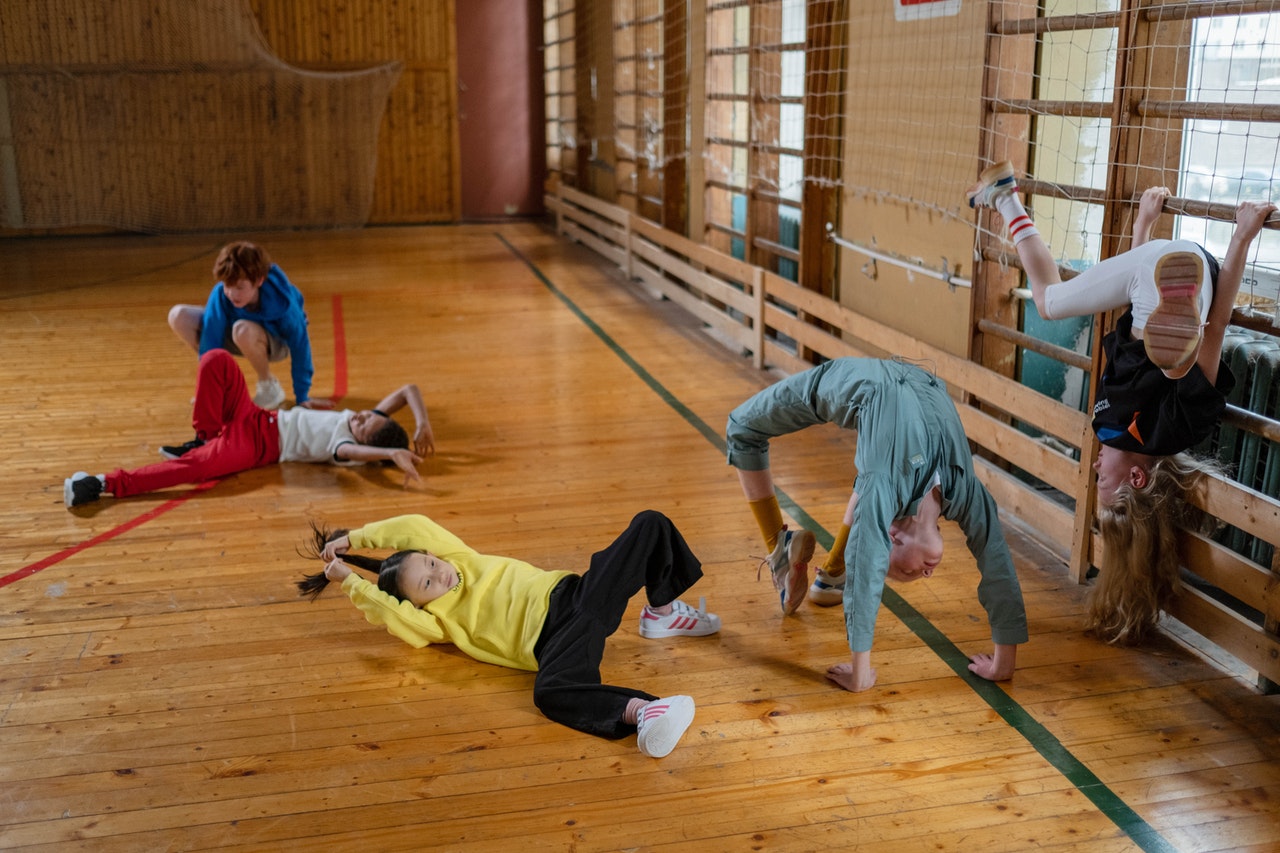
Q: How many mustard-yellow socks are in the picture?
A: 2